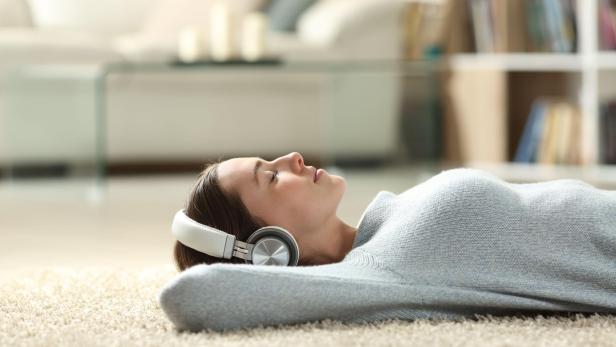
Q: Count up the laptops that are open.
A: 0